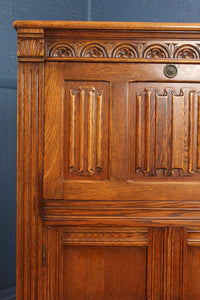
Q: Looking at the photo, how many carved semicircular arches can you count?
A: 5